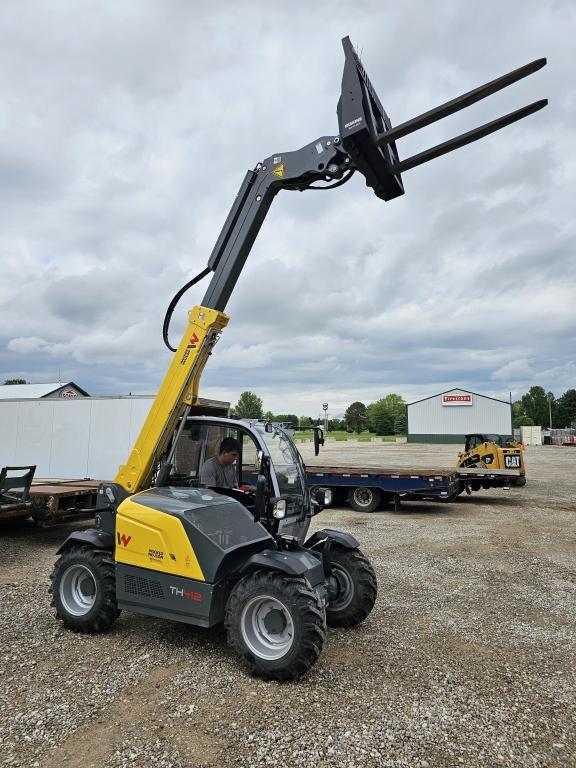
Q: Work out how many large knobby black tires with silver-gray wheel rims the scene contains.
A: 3